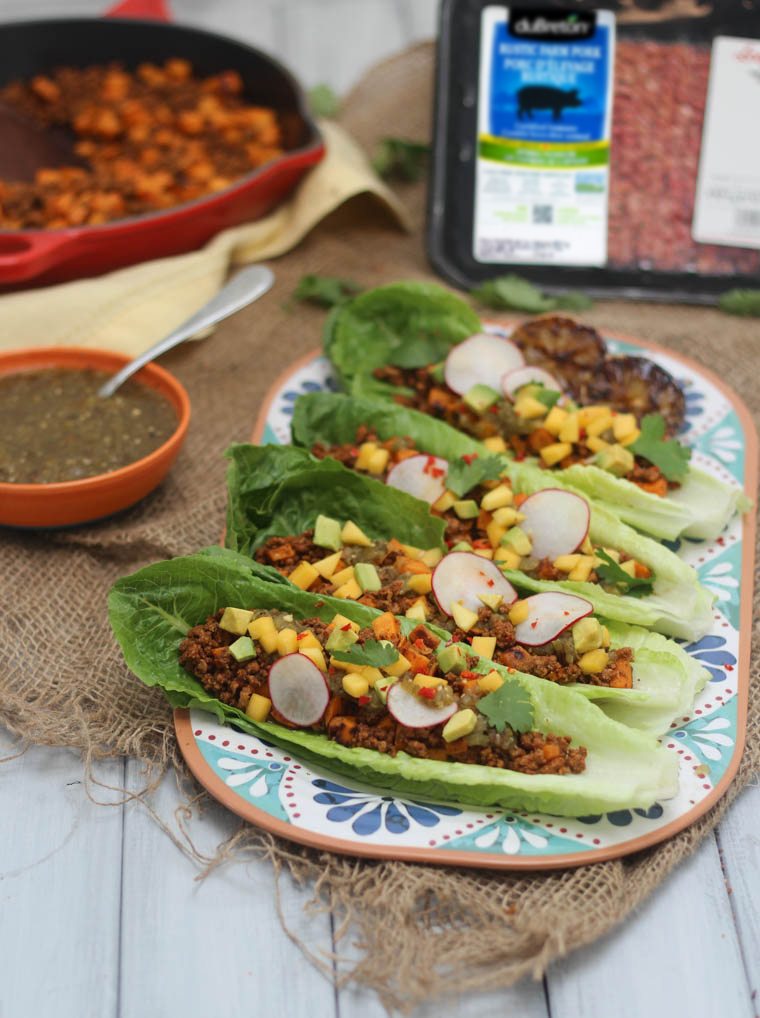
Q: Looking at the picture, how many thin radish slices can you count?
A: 8